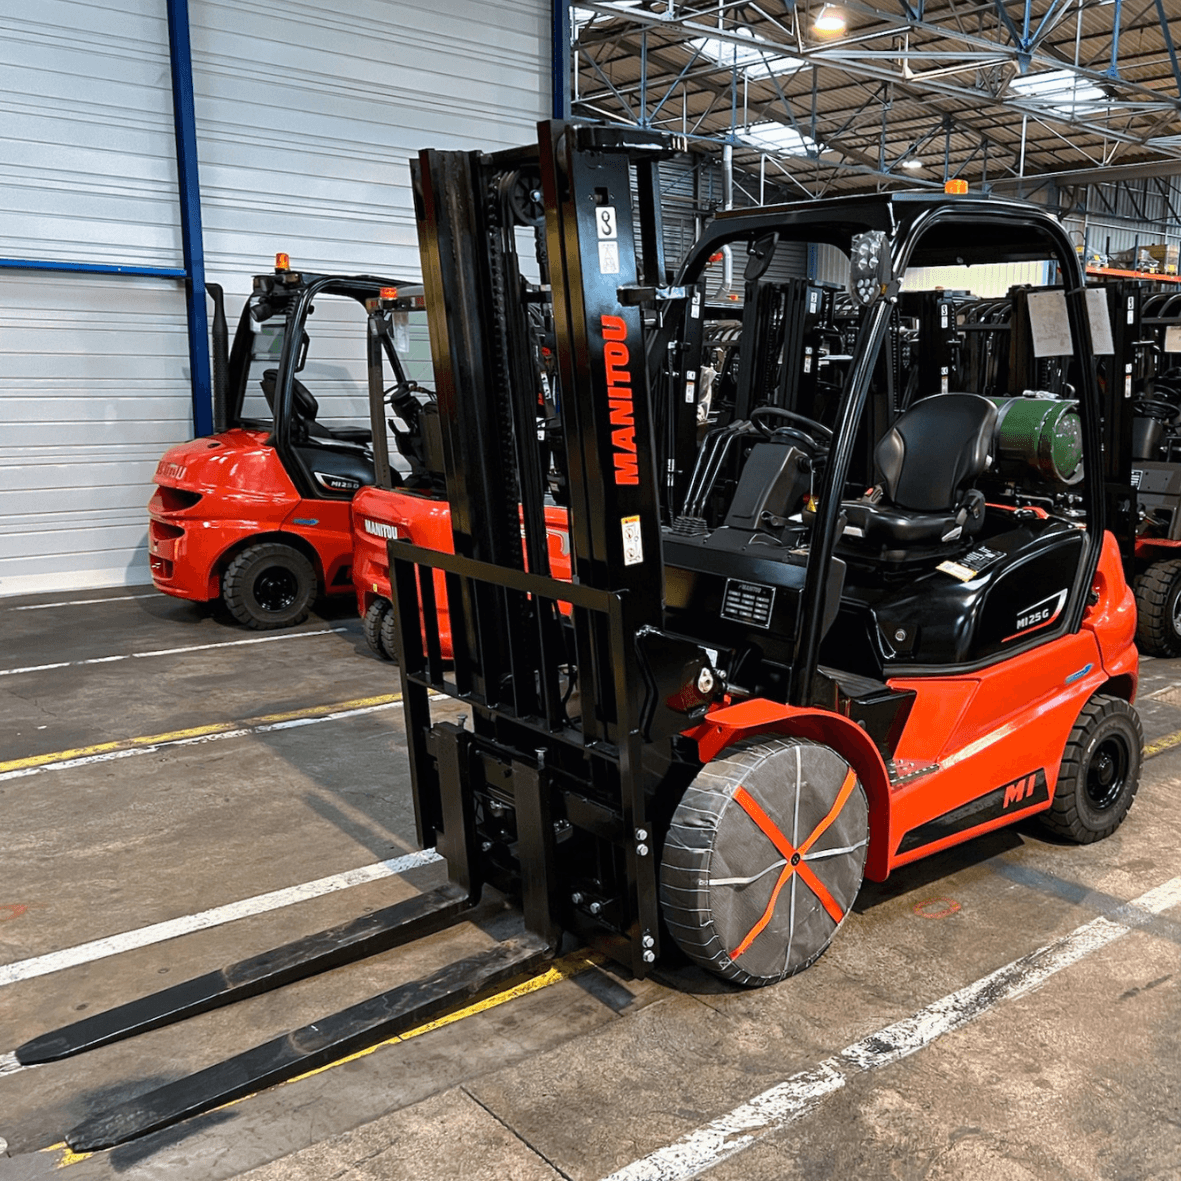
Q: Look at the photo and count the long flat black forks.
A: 2